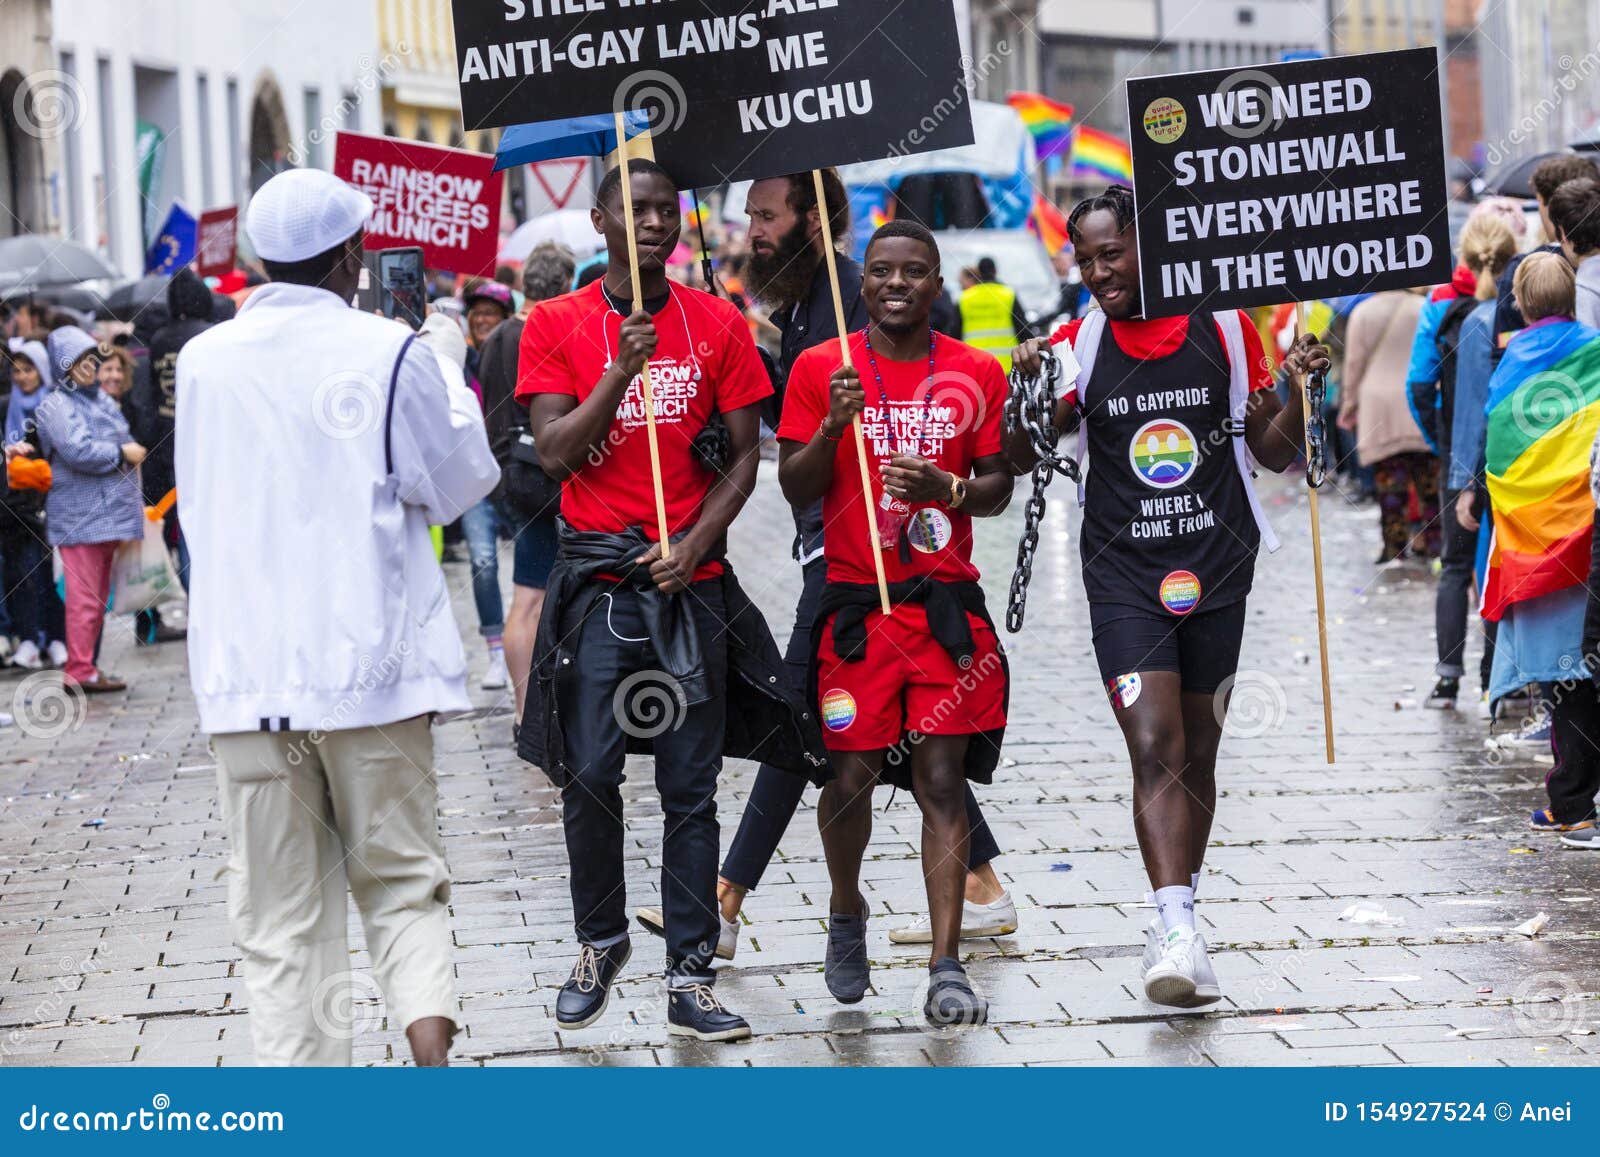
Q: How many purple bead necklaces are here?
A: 1